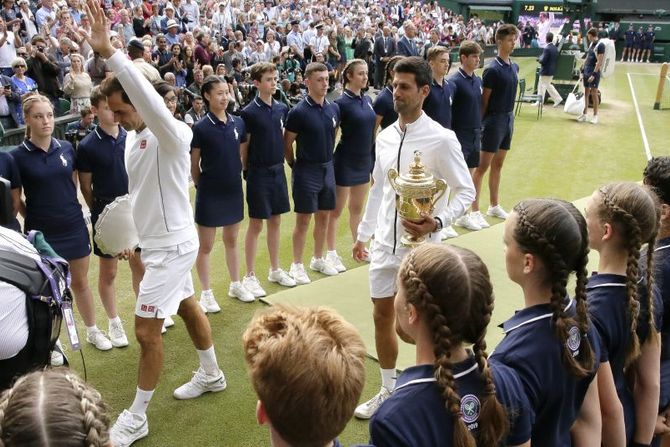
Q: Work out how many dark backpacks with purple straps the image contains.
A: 1